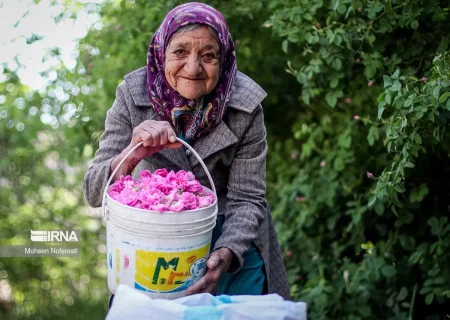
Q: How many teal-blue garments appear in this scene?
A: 1